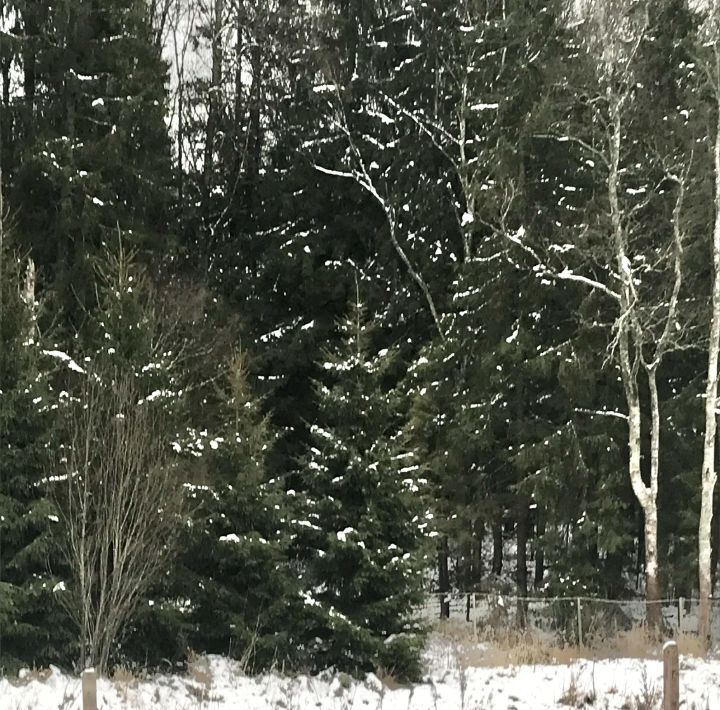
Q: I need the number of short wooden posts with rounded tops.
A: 2